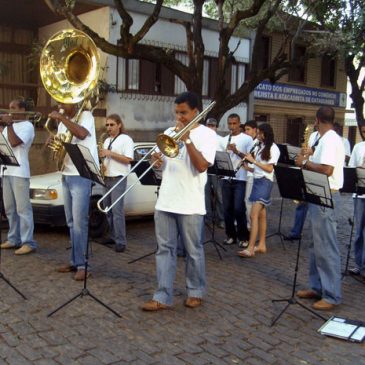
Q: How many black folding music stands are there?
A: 7